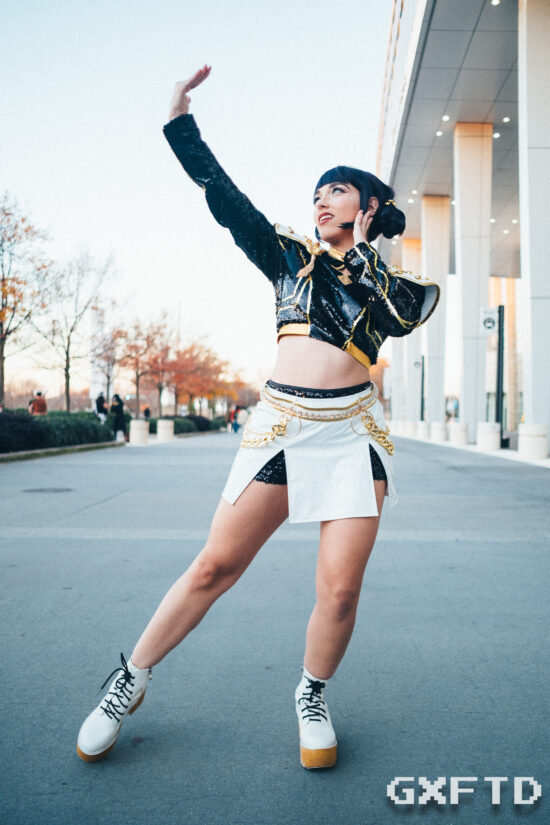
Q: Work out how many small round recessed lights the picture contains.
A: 13